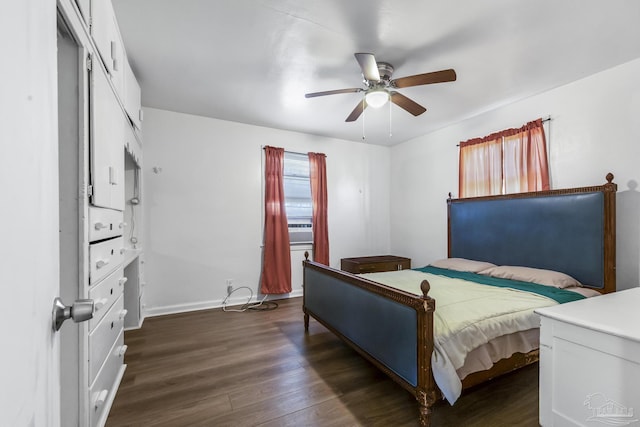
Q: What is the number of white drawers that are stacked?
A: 5